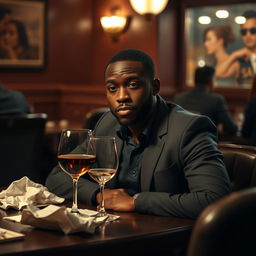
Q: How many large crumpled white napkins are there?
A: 2